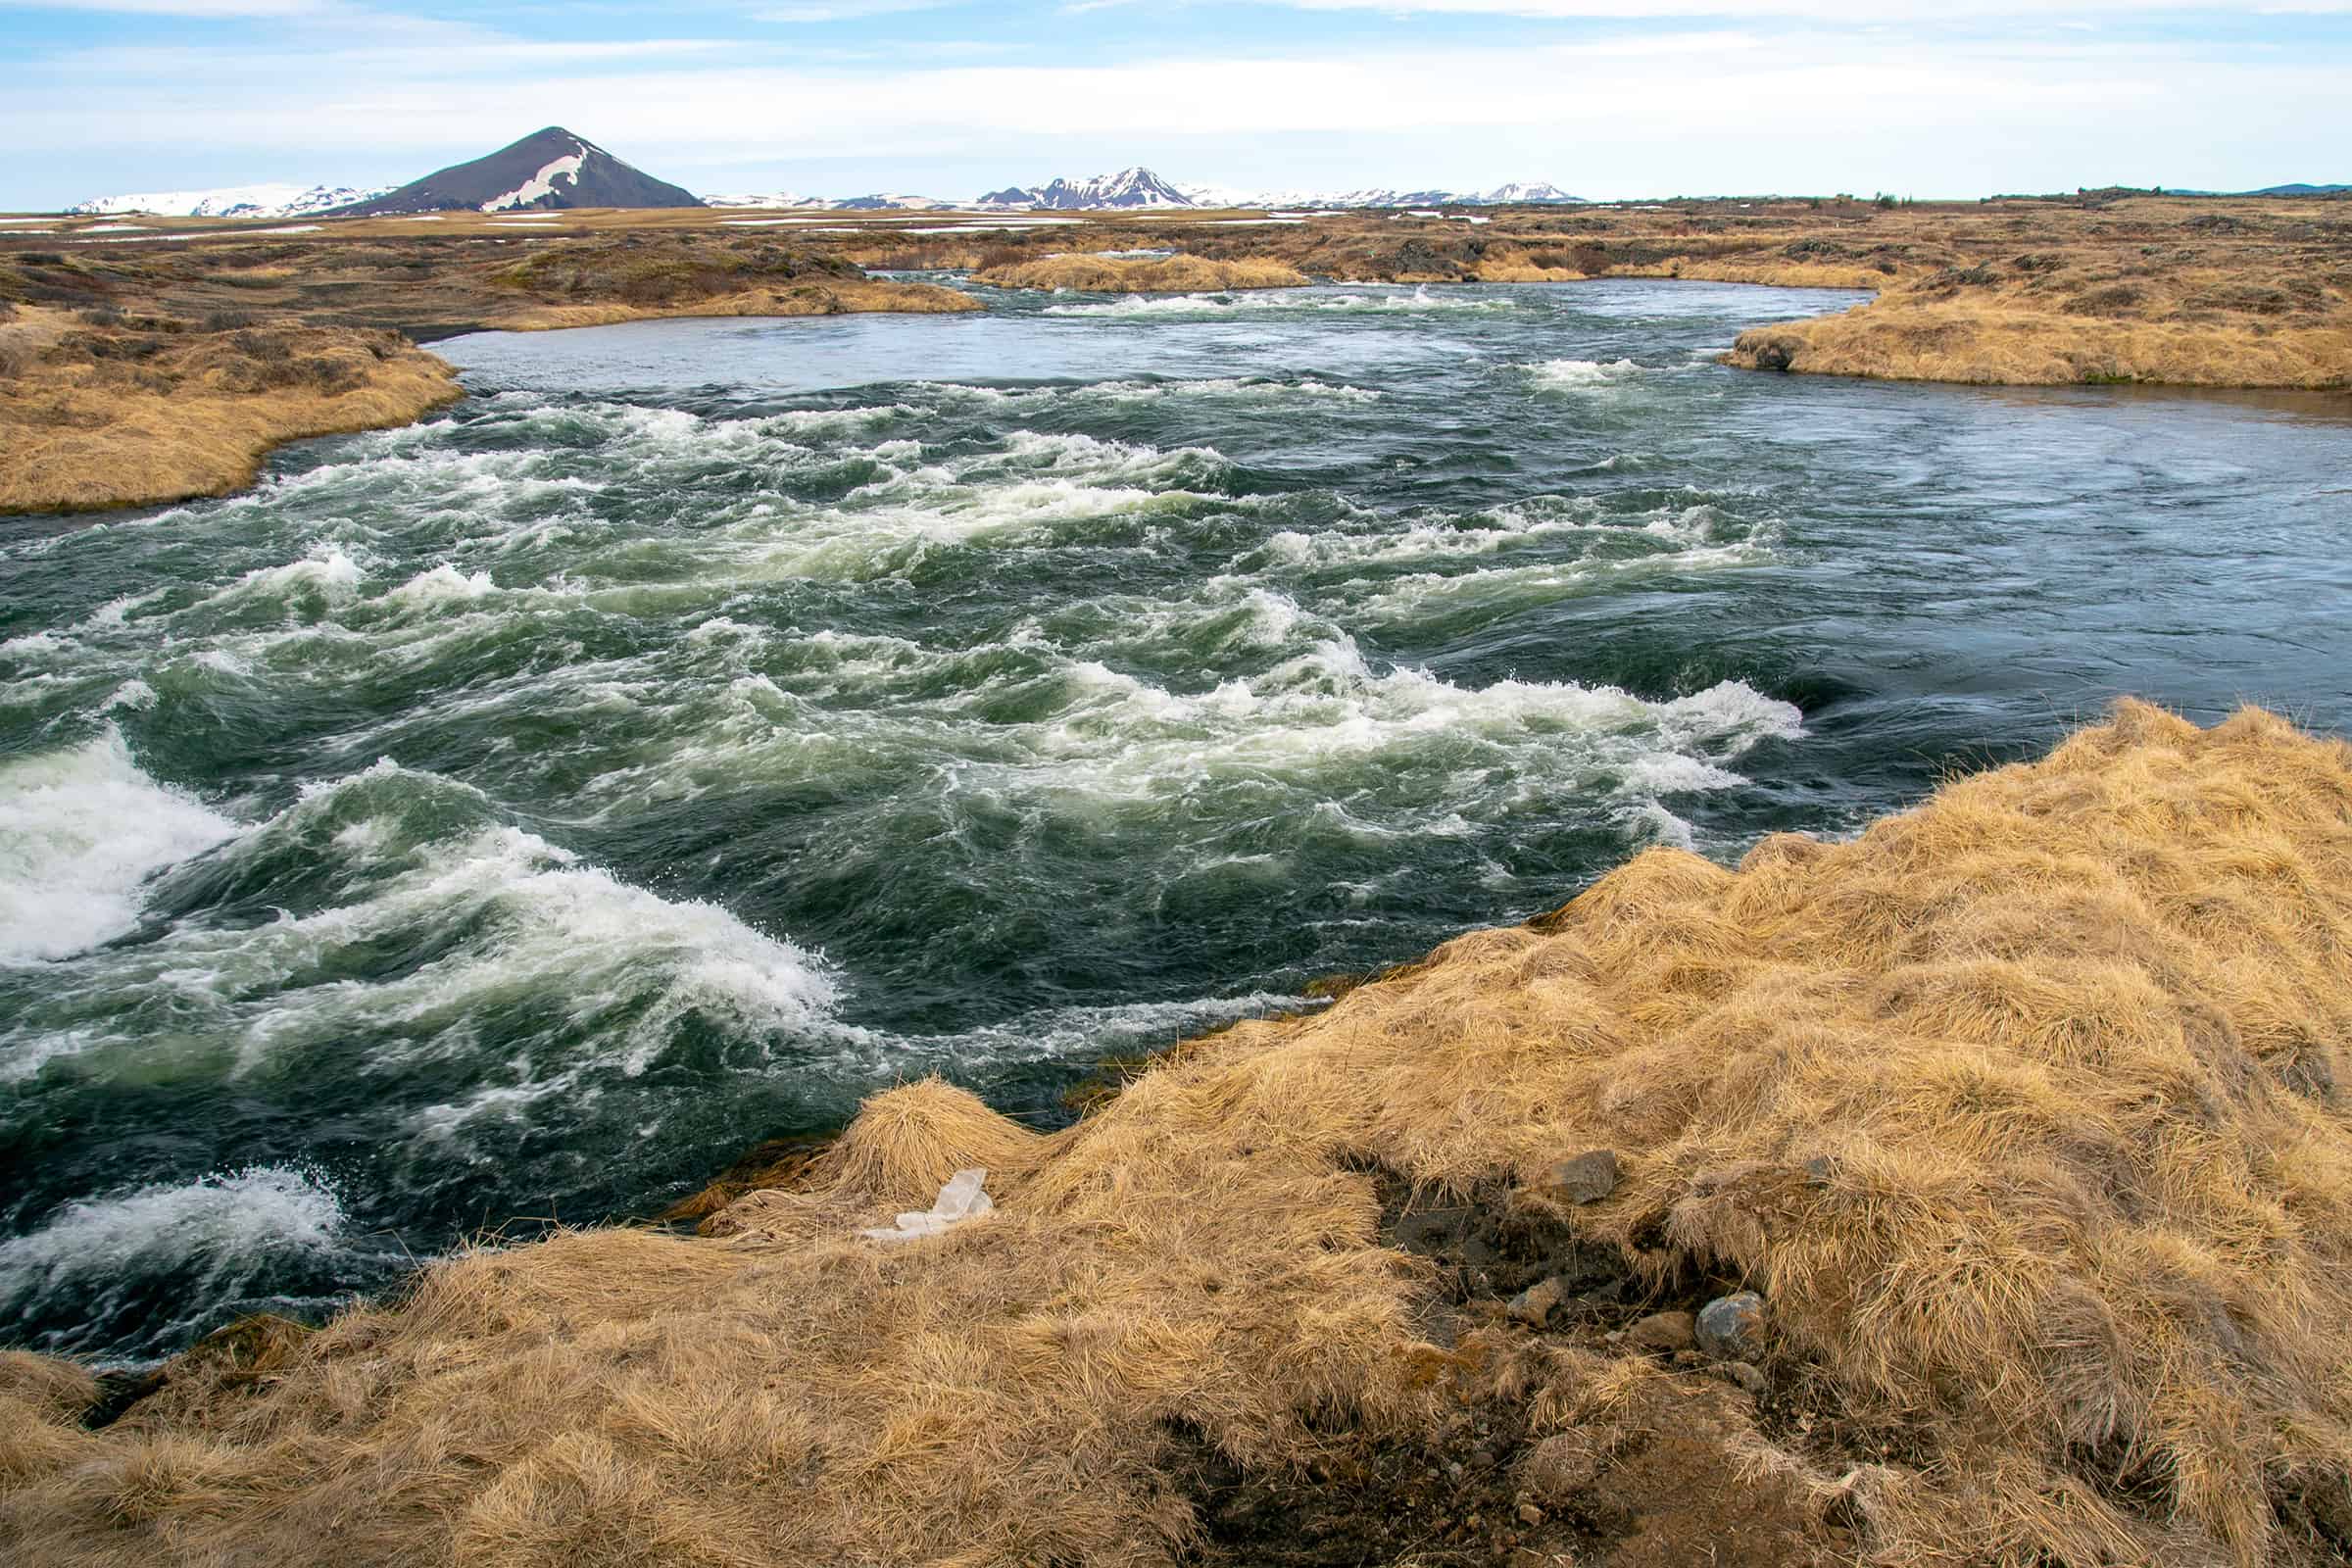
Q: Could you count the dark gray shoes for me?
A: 0